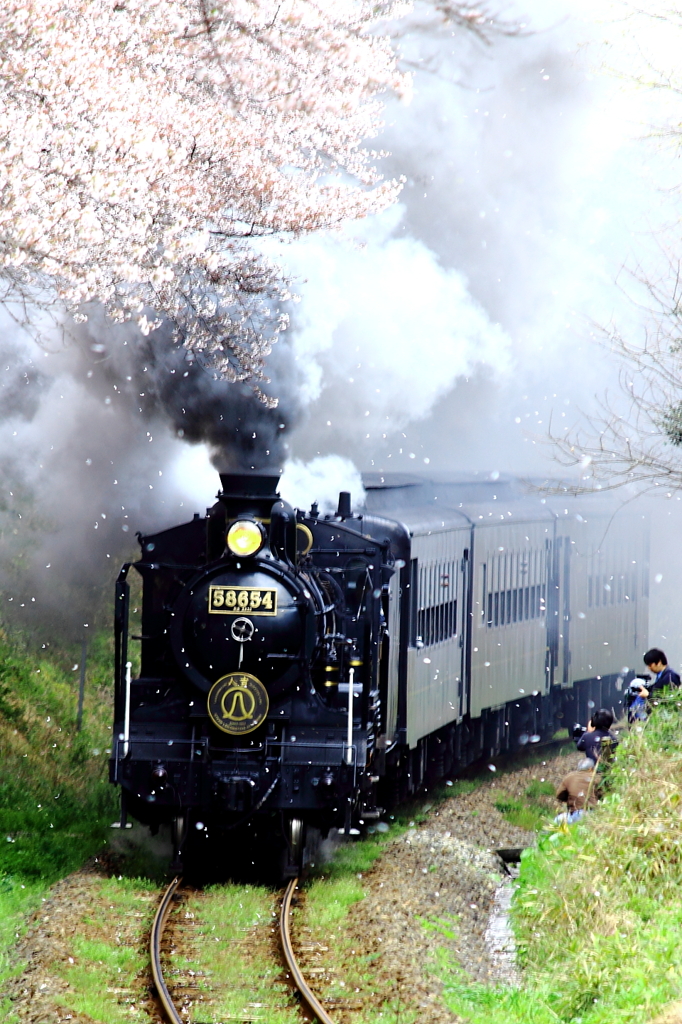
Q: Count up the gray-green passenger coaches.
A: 3